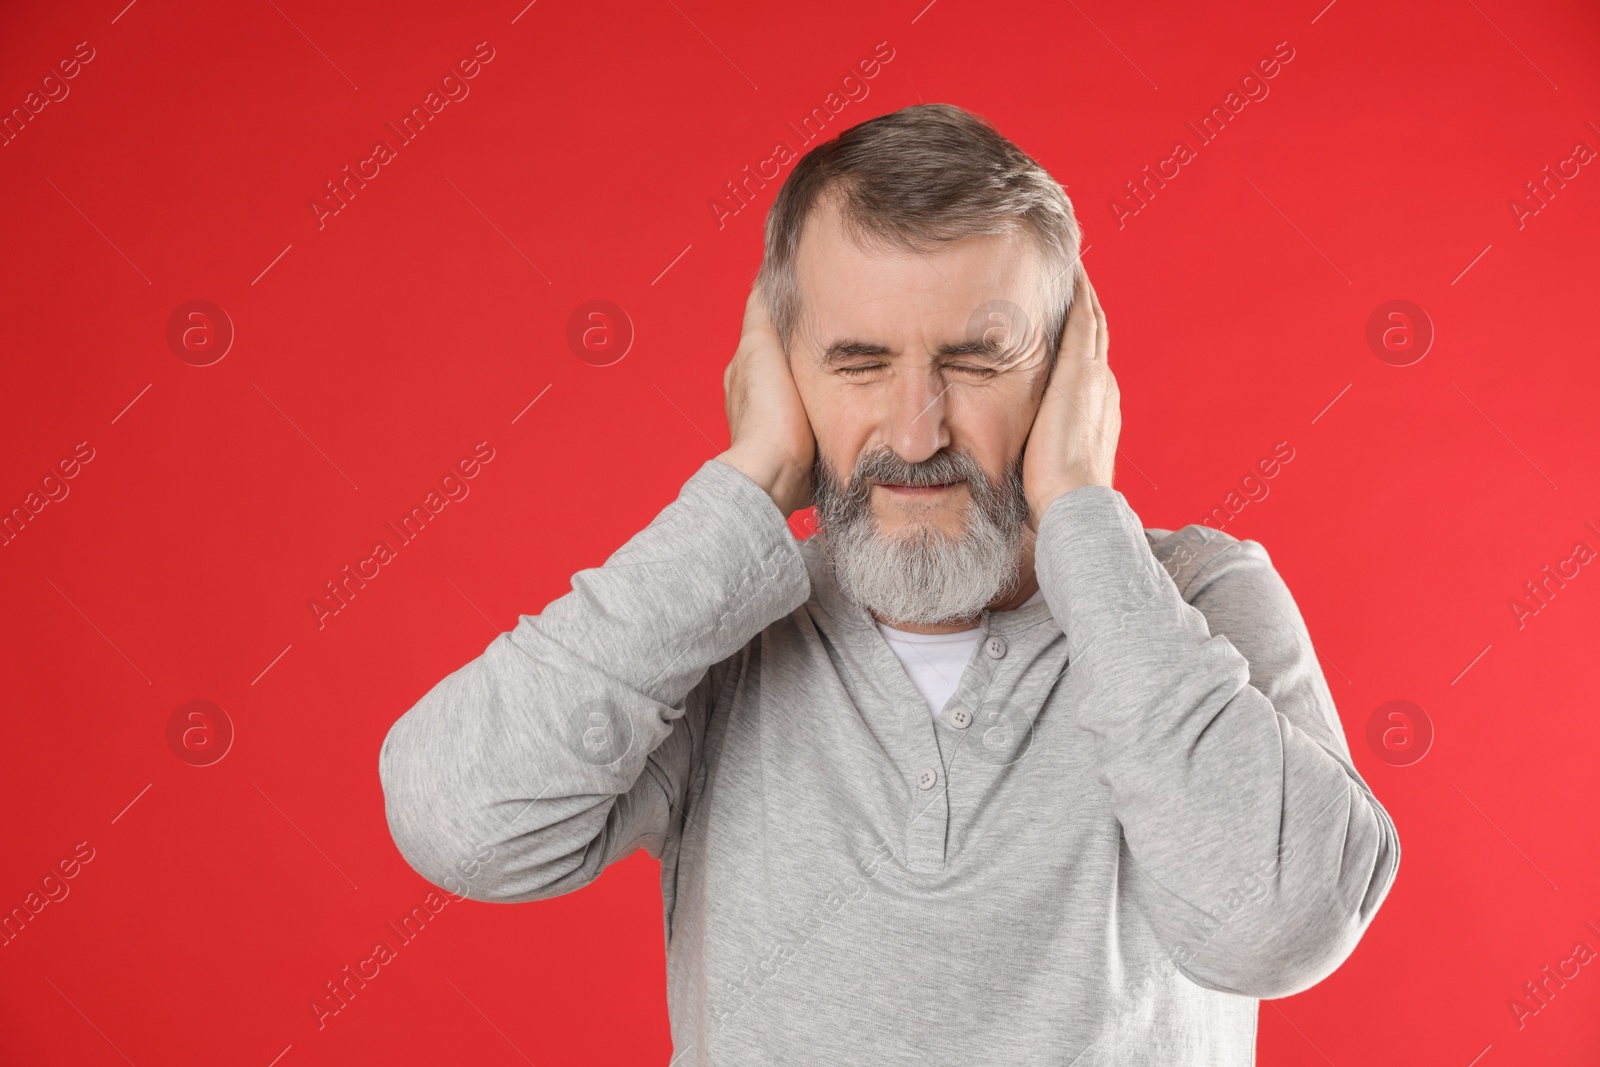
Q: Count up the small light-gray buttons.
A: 3